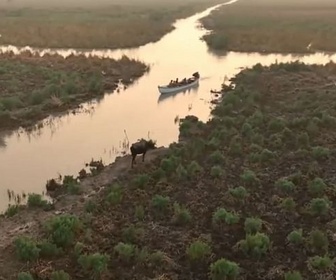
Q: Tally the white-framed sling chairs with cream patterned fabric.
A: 0